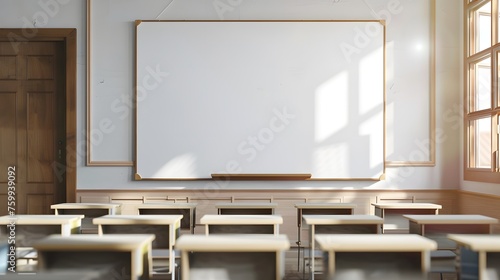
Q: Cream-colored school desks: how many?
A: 14